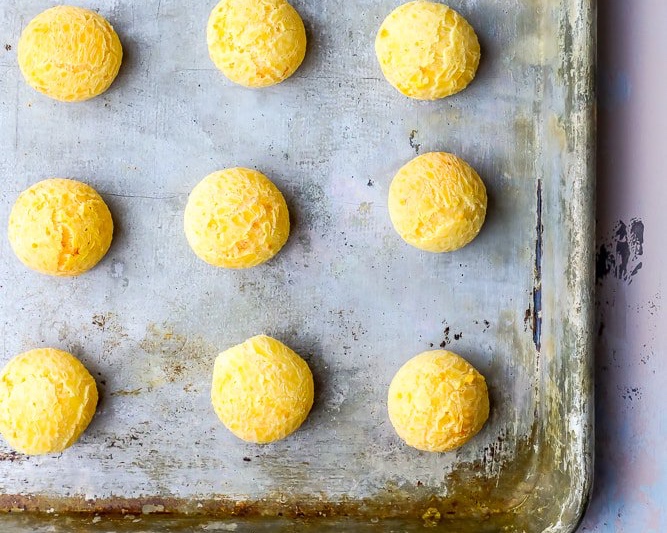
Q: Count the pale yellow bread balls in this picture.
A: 9